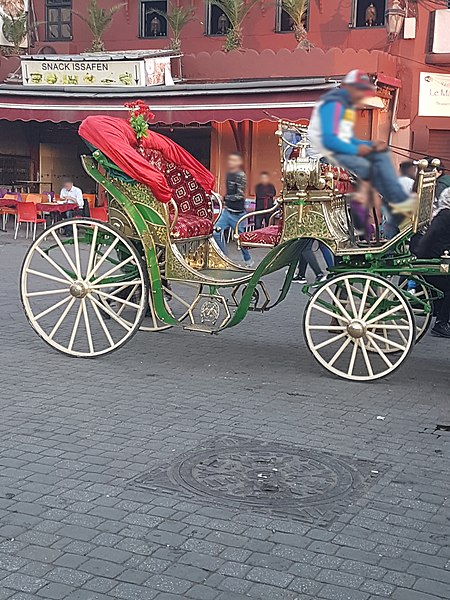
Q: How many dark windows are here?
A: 5